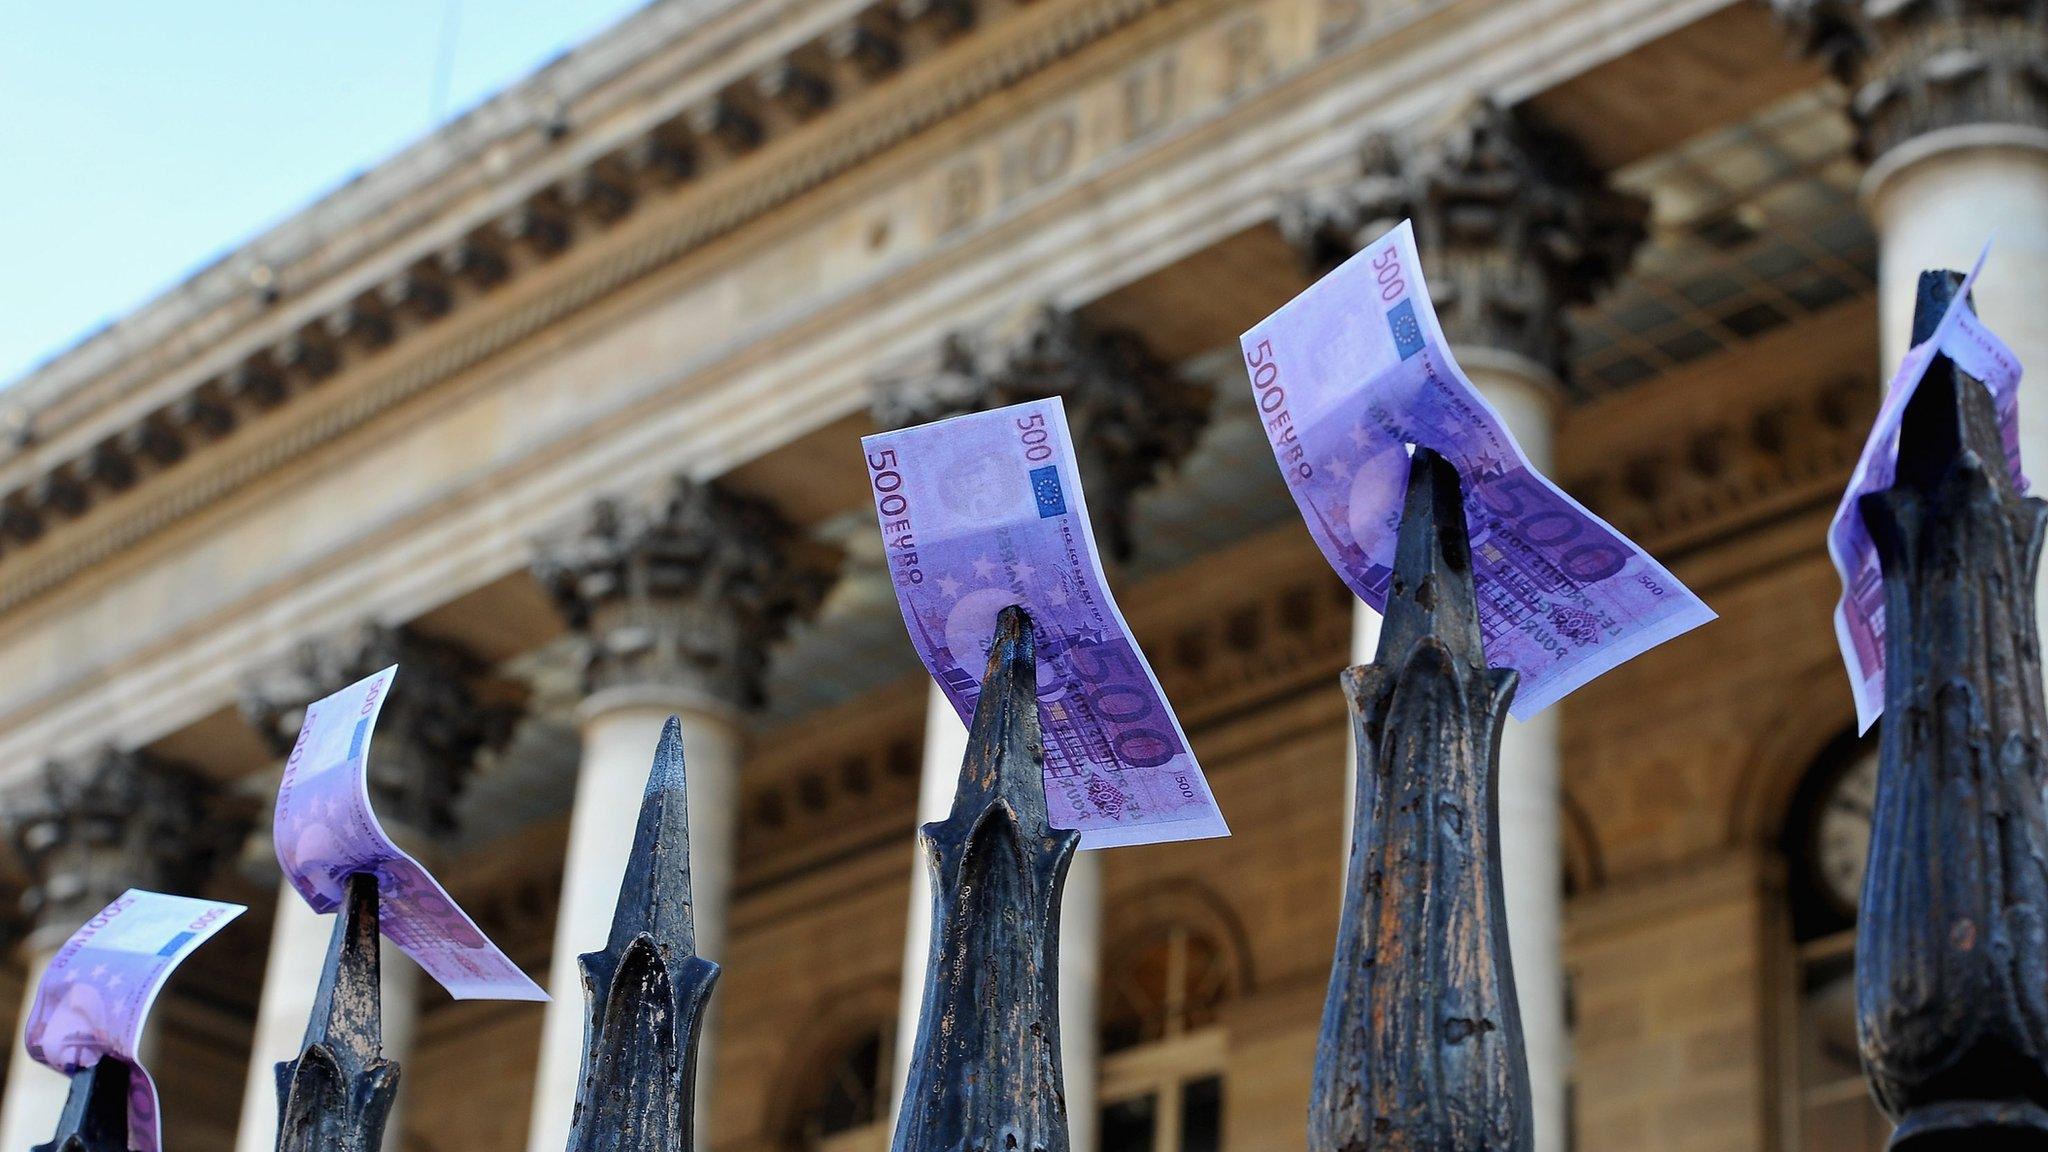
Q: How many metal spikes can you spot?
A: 6